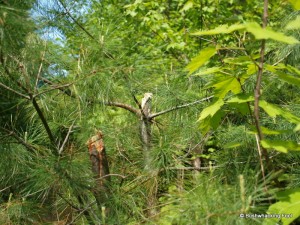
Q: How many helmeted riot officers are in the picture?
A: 0